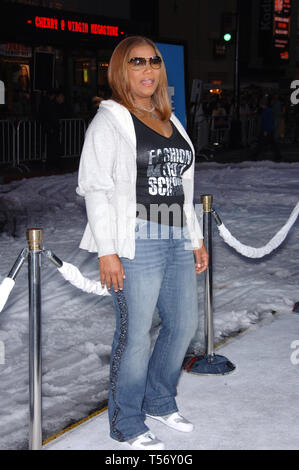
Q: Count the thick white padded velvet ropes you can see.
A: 3